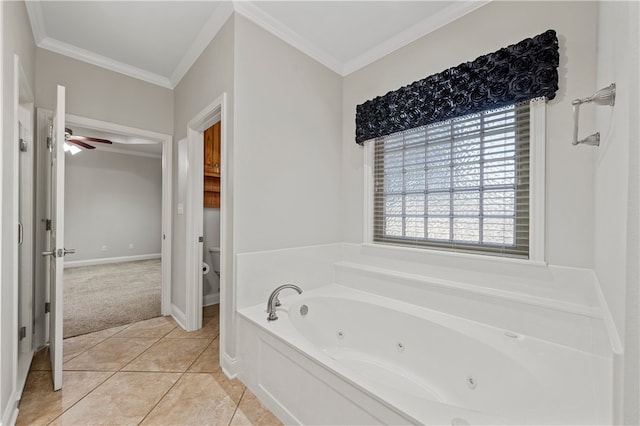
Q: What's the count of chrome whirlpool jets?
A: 3